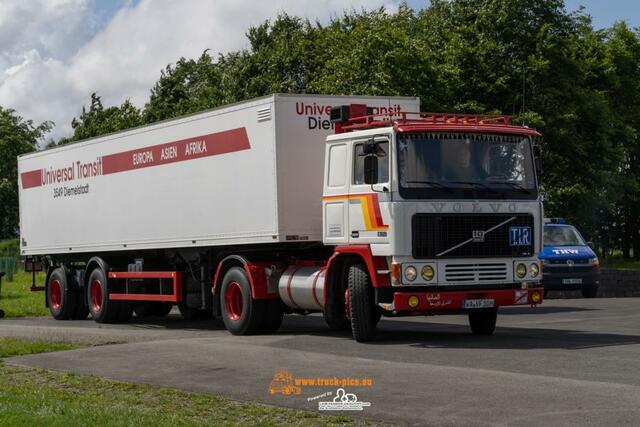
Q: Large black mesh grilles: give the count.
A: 1